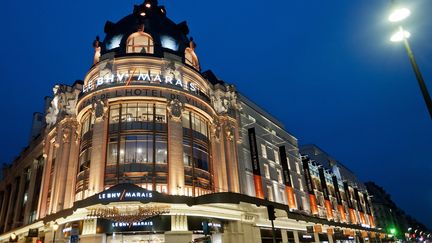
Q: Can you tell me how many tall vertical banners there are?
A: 8